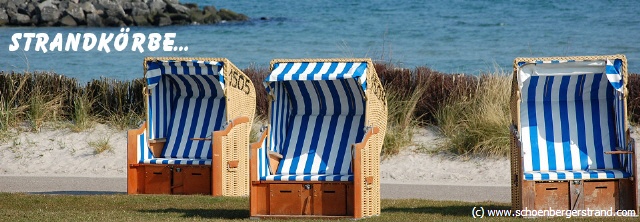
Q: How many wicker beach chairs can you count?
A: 3